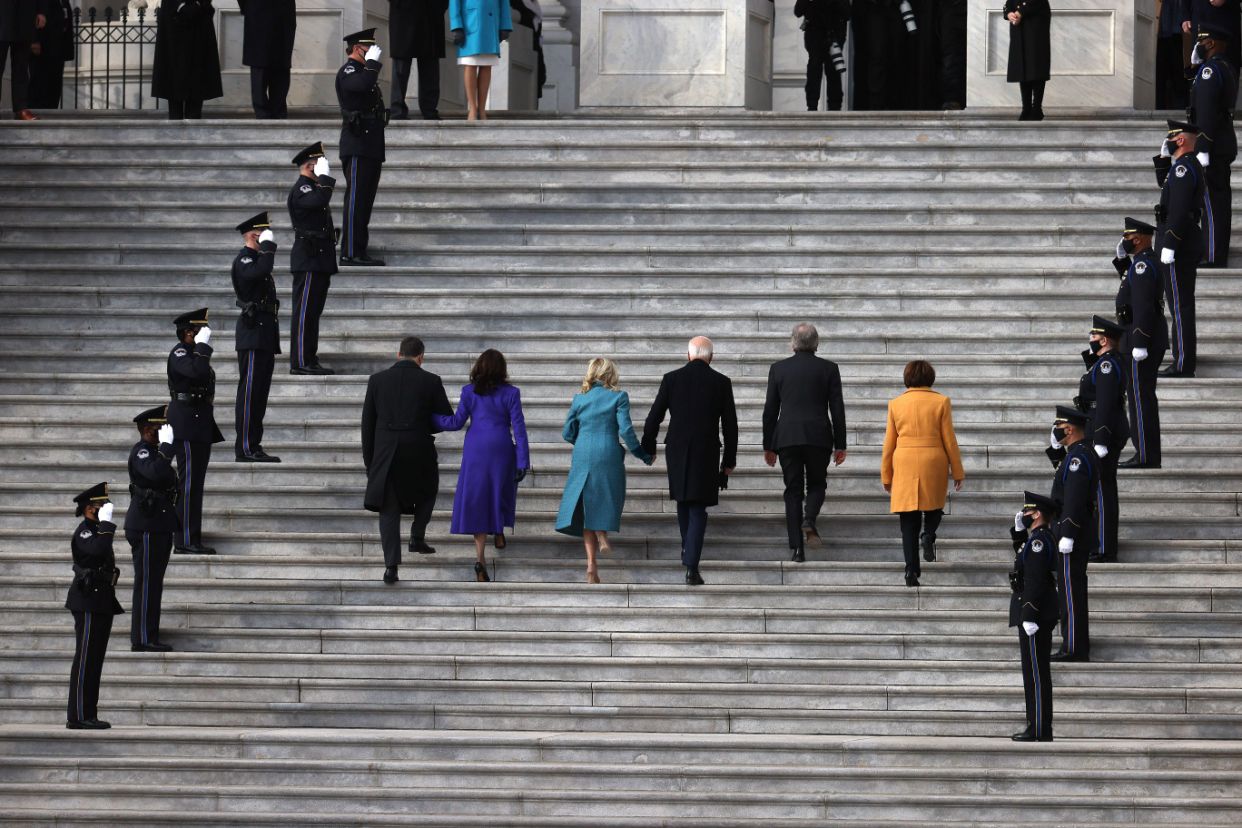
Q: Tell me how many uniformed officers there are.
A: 12